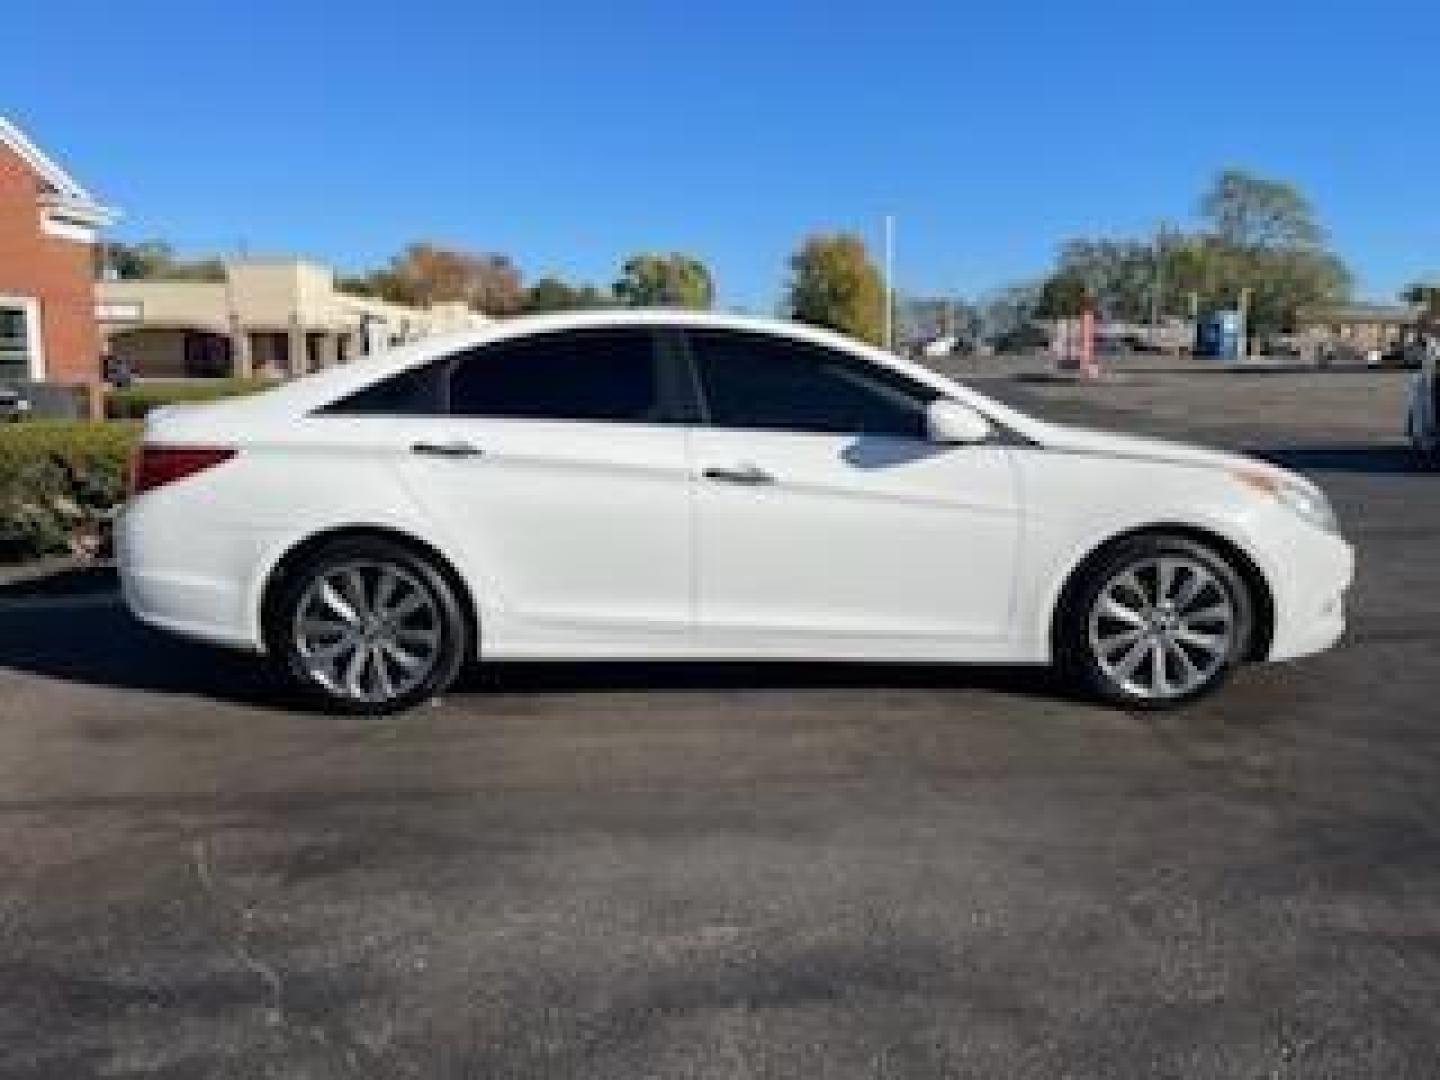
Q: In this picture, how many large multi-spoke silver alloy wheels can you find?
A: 2